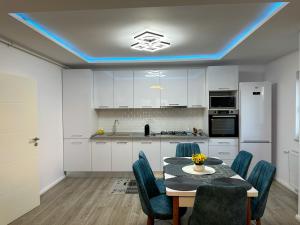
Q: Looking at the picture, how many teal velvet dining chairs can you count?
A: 6